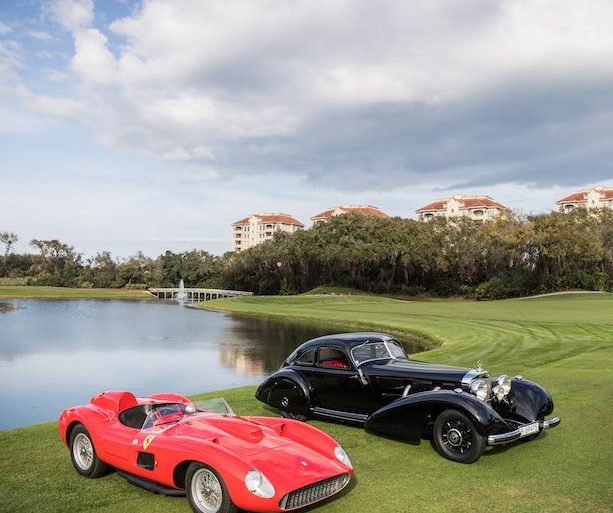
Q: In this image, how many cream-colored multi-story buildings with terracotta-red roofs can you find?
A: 4